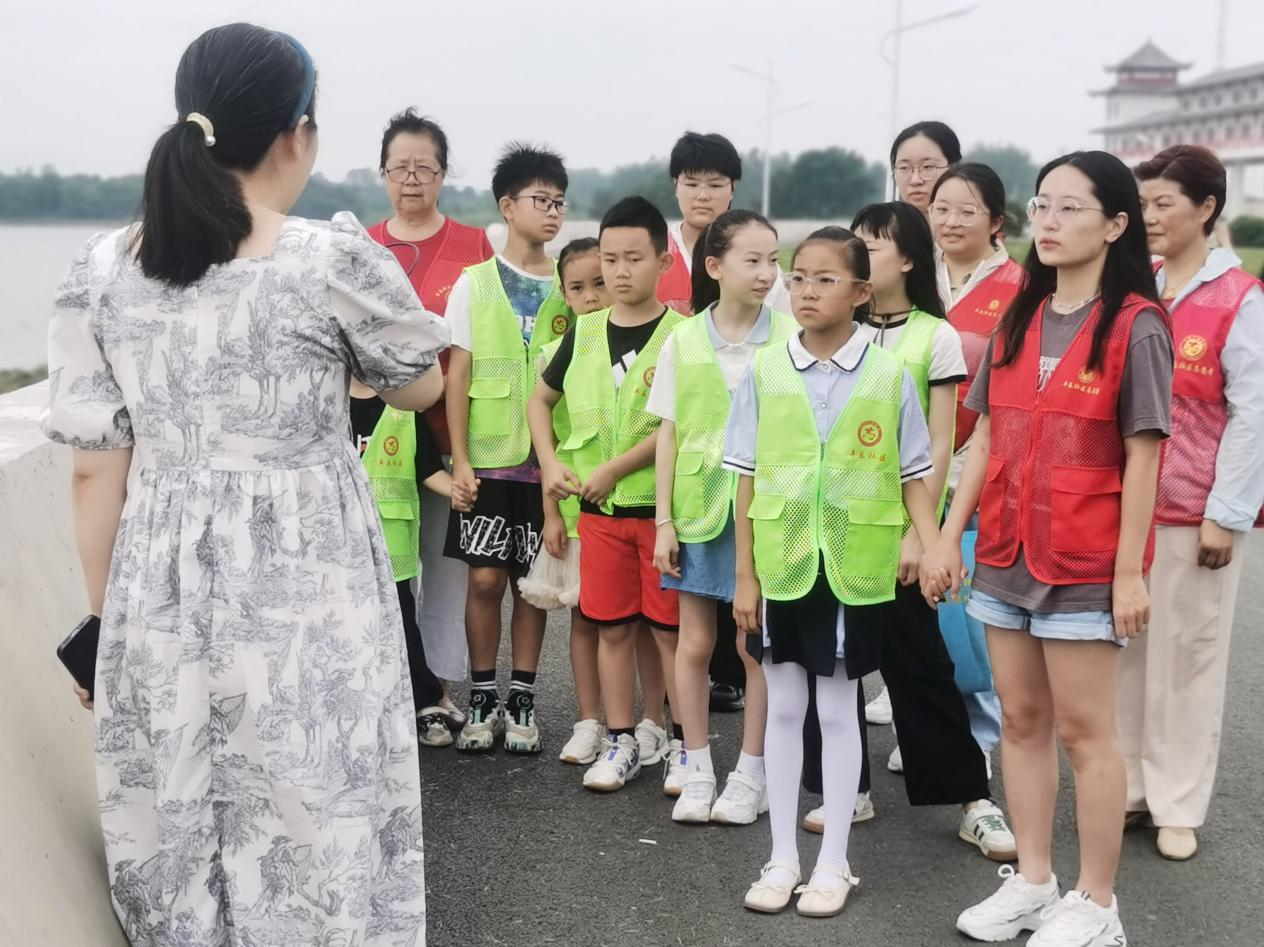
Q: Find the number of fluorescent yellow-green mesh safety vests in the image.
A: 7